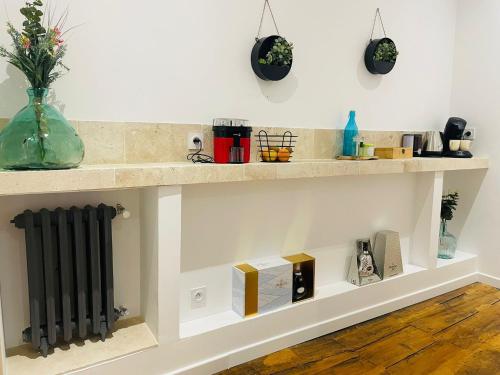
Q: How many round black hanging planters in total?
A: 2